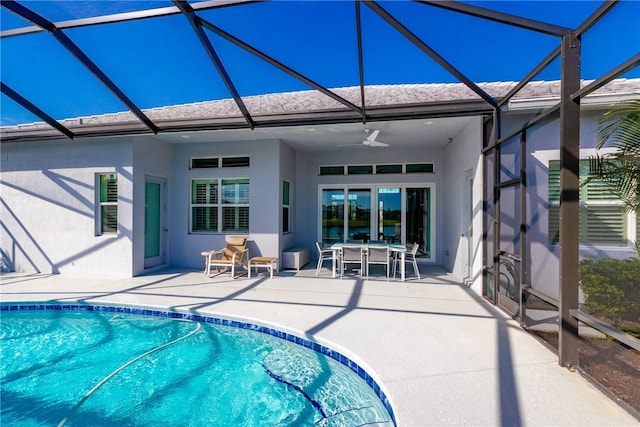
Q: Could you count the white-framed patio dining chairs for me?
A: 6